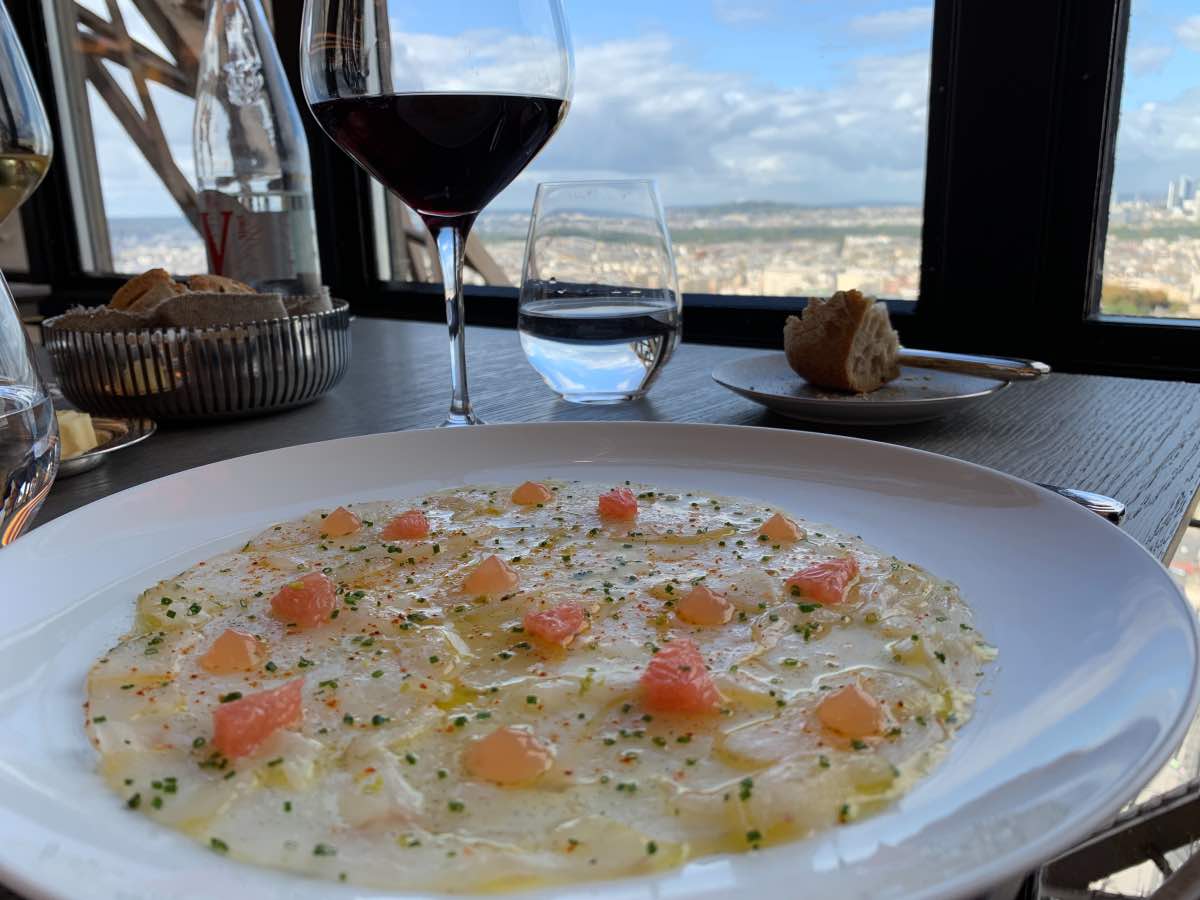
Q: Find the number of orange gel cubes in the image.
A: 8